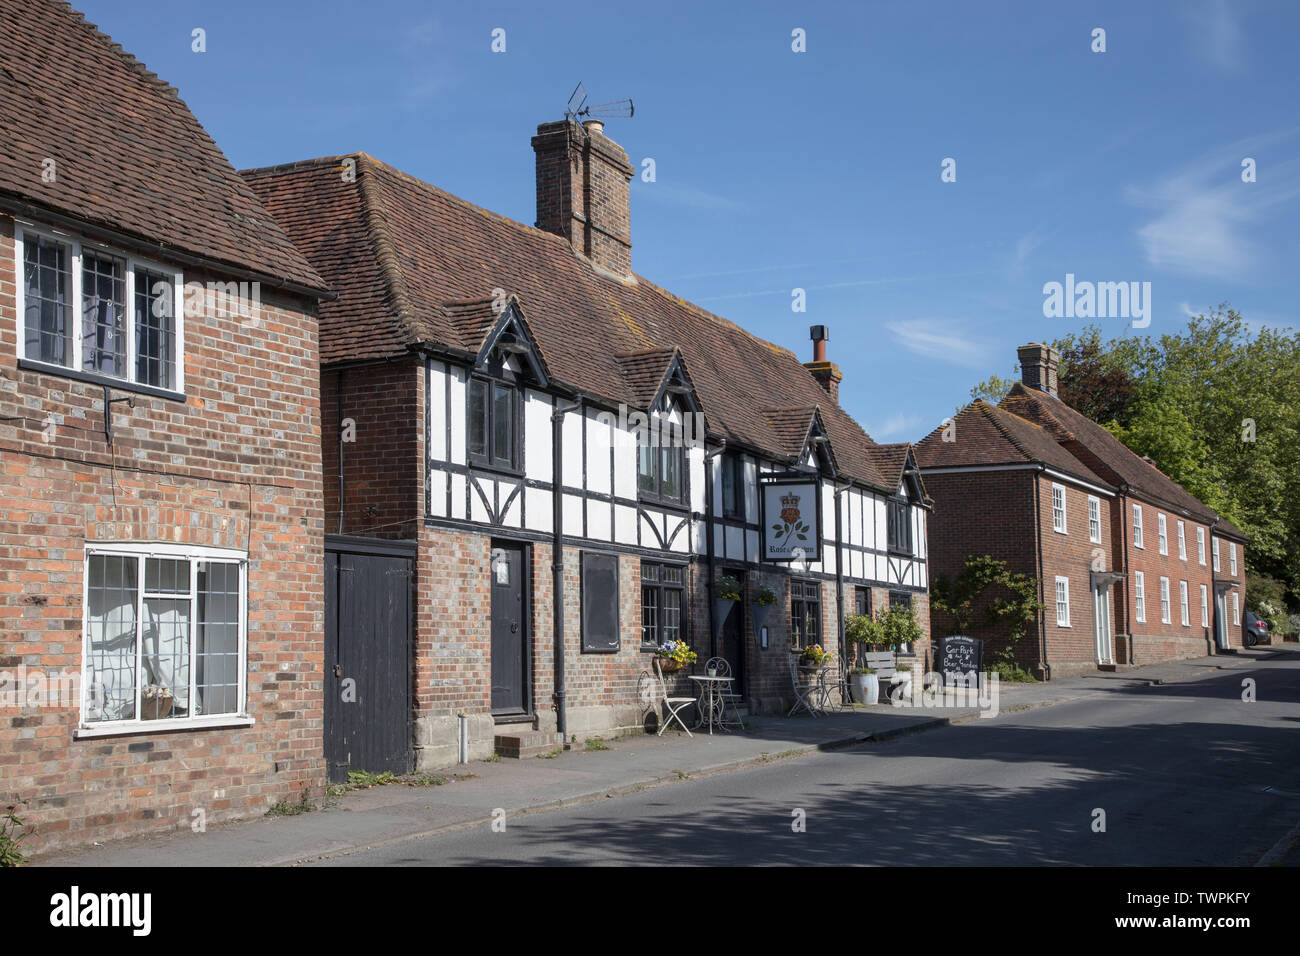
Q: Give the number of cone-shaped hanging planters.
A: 2